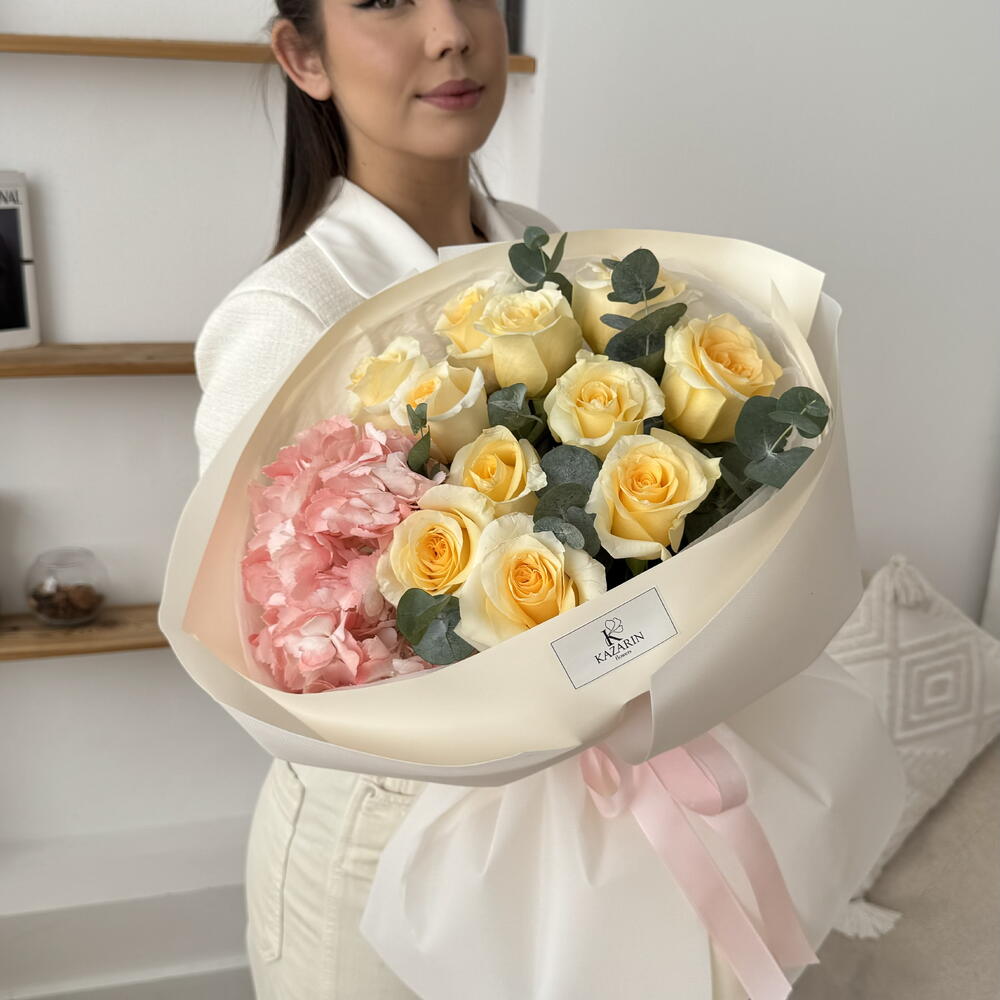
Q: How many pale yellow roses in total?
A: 11